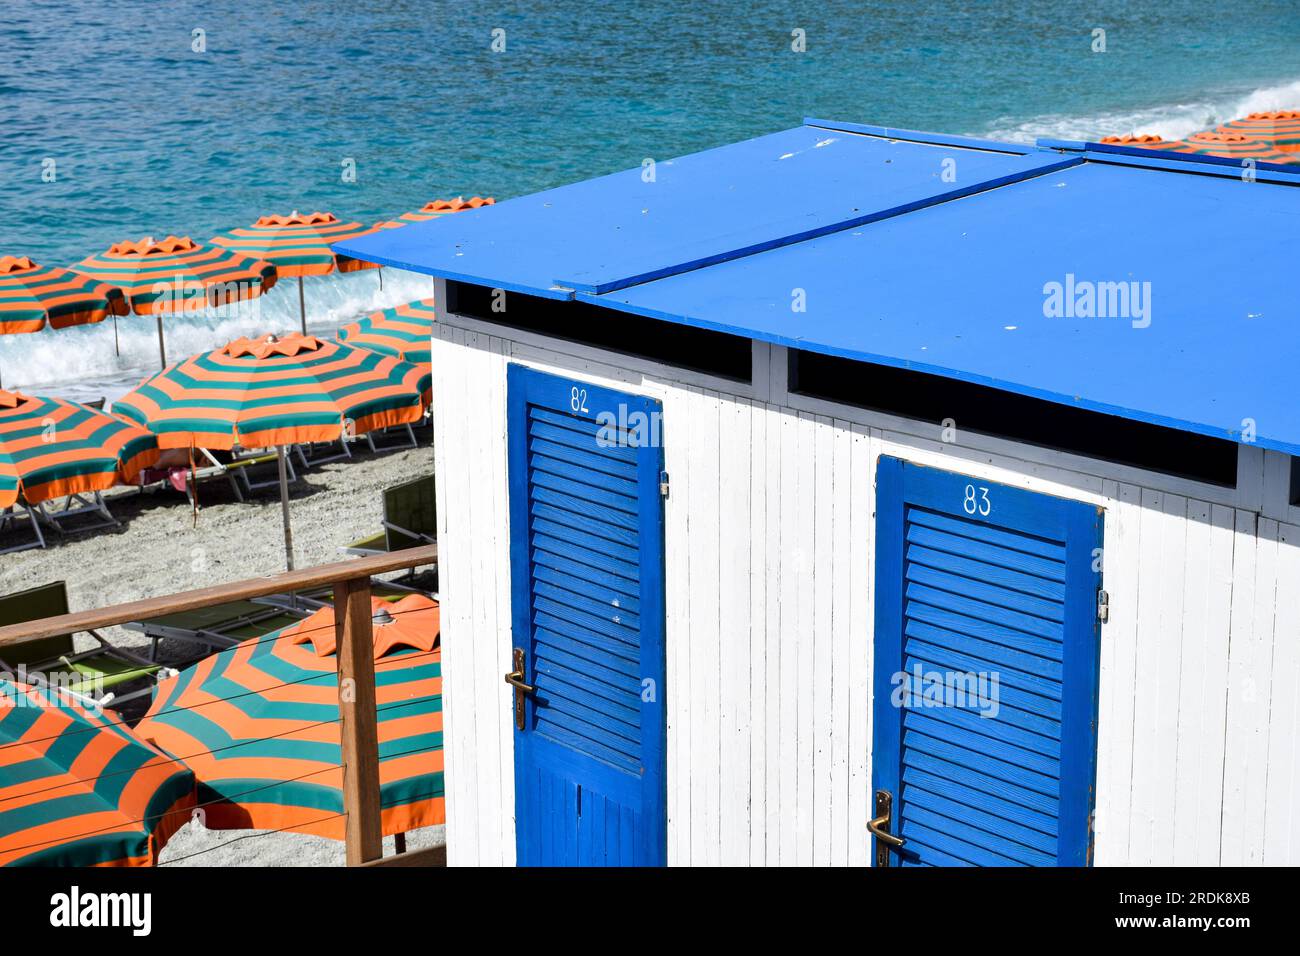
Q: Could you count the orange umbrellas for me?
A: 12